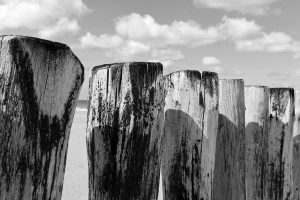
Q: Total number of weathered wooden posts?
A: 7